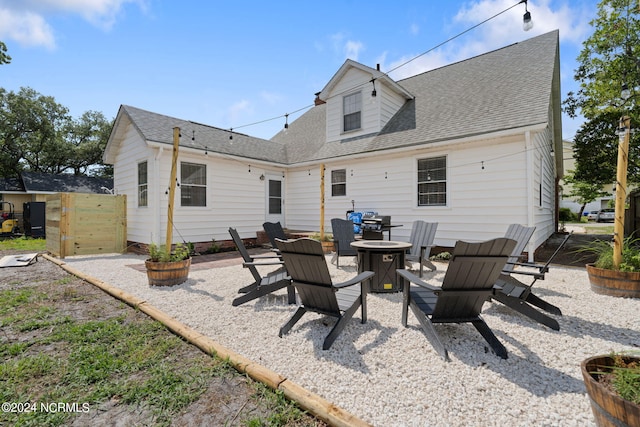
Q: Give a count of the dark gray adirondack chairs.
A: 8